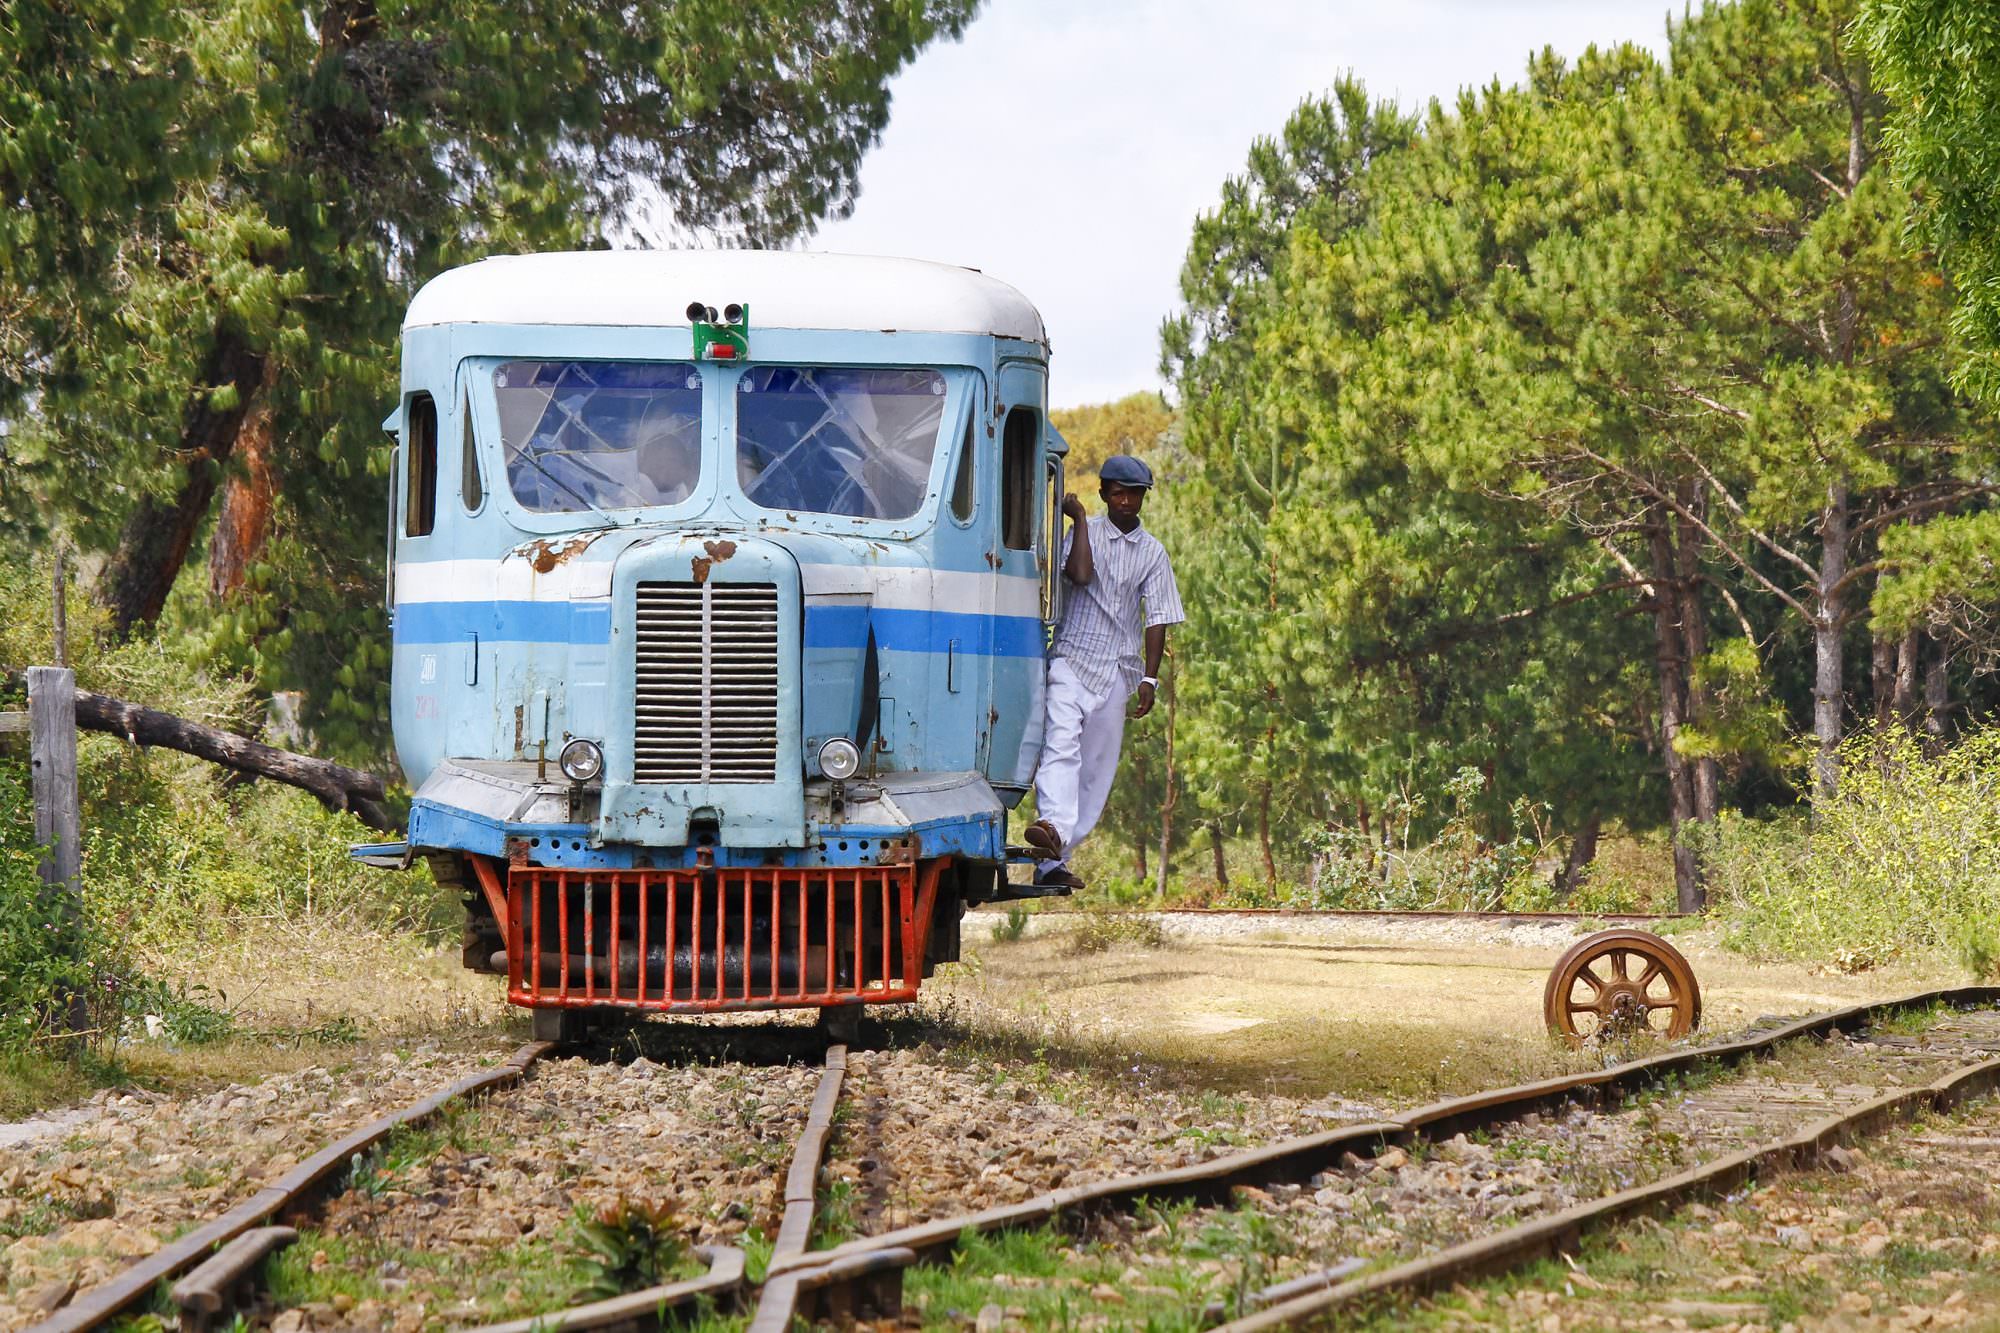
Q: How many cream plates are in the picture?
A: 0